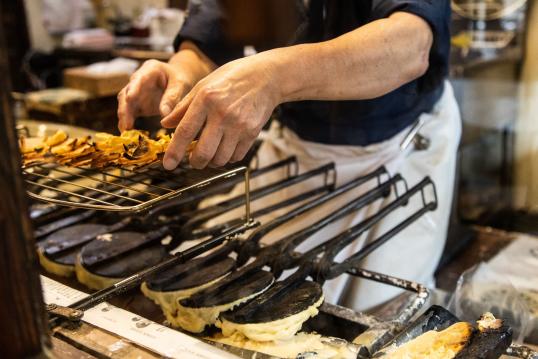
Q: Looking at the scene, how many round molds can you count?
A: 5